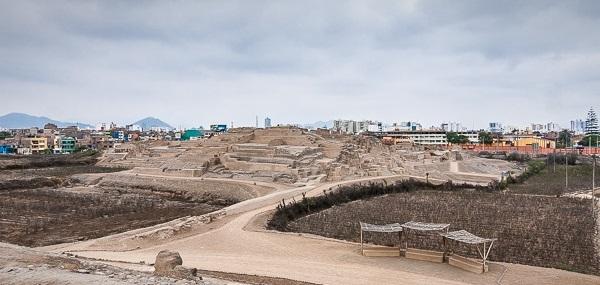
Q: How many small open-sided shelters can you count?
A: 3